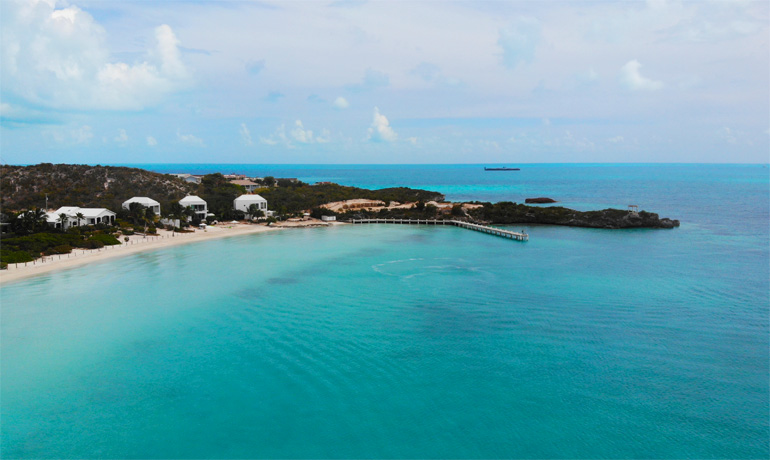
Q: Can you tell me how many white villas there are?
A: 4